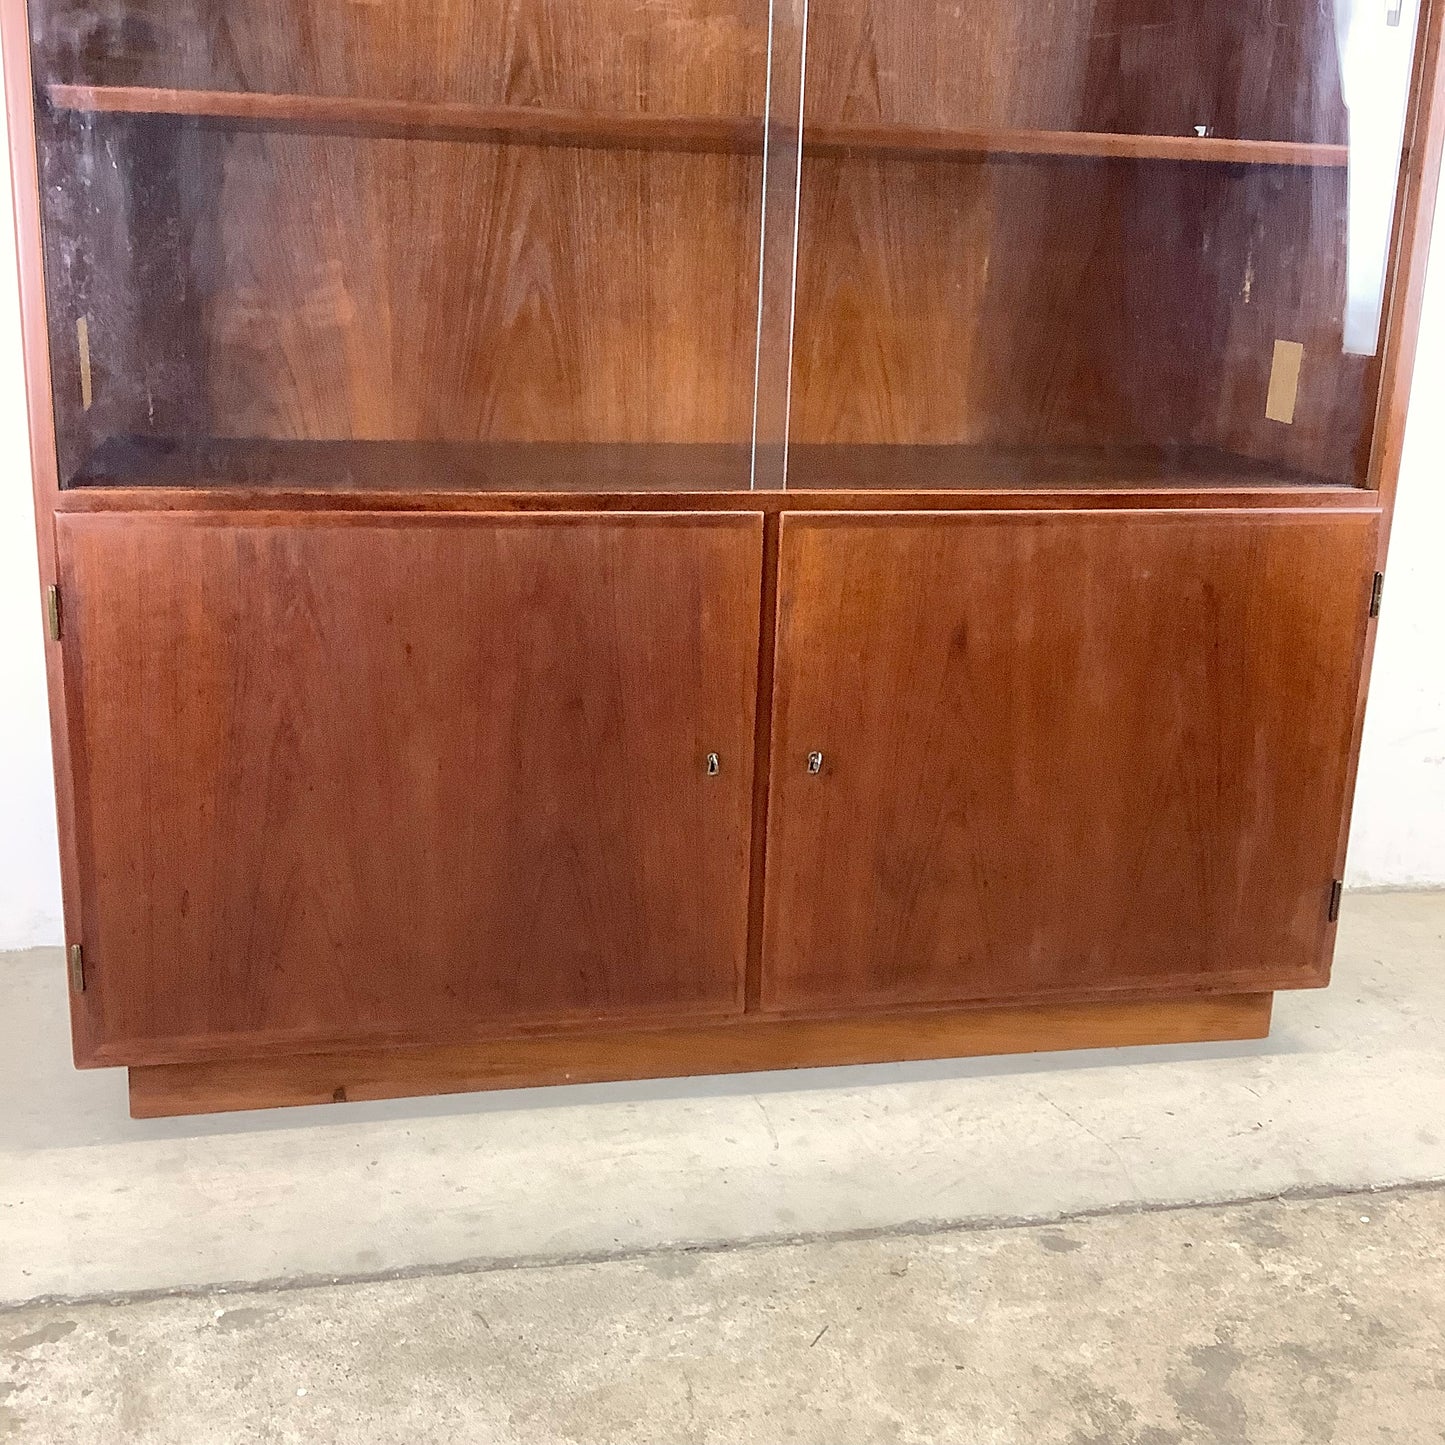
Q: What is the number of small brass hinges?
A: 4